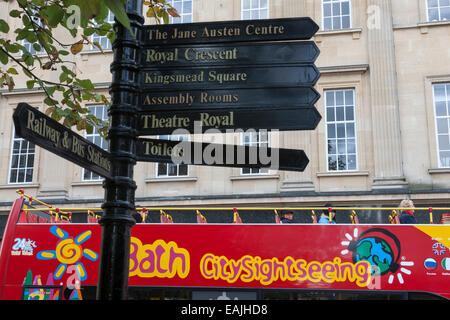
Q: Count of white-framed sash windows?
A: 12